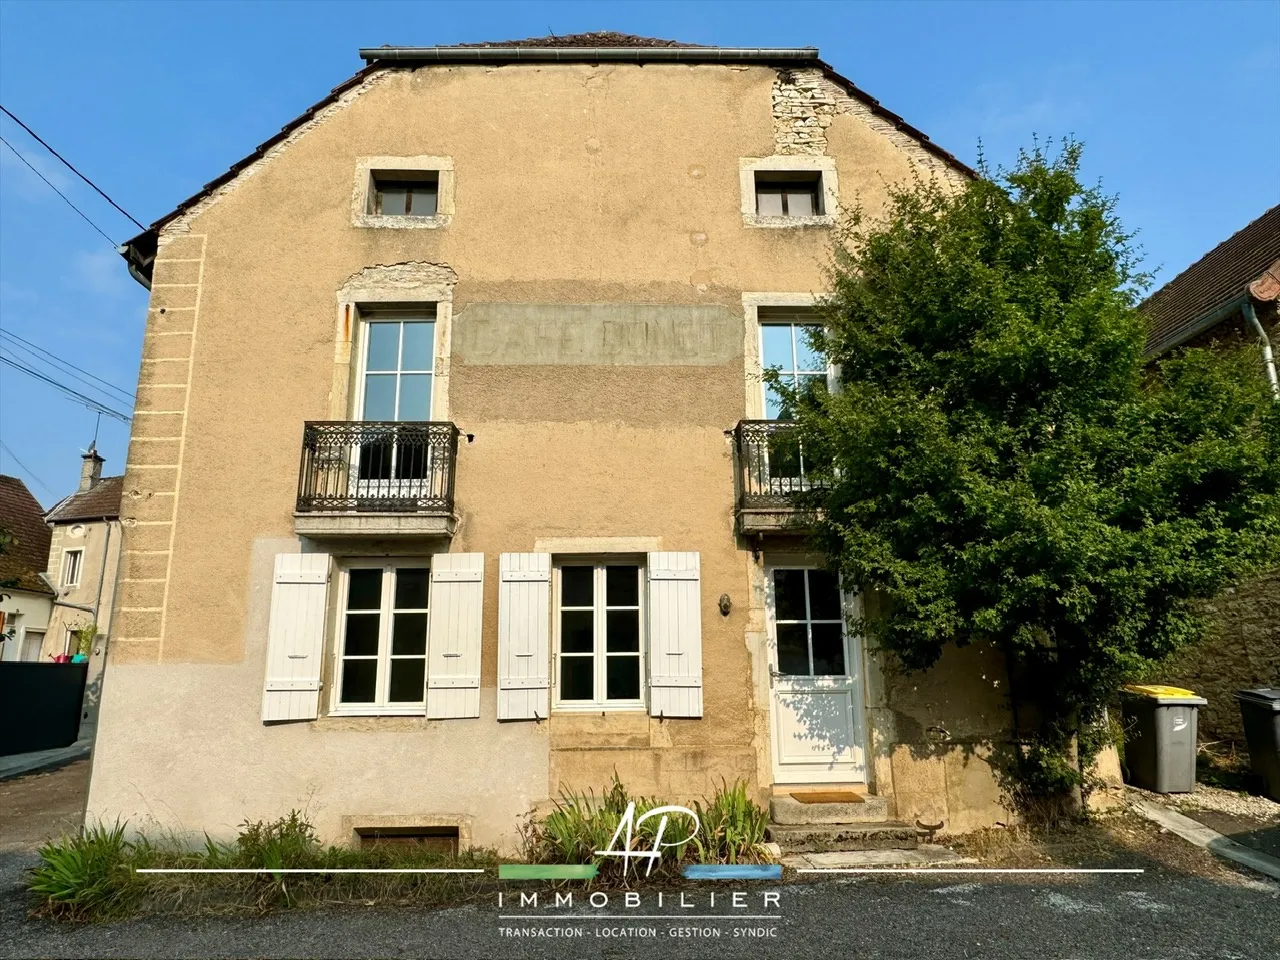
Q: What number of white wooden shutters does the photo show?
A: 4